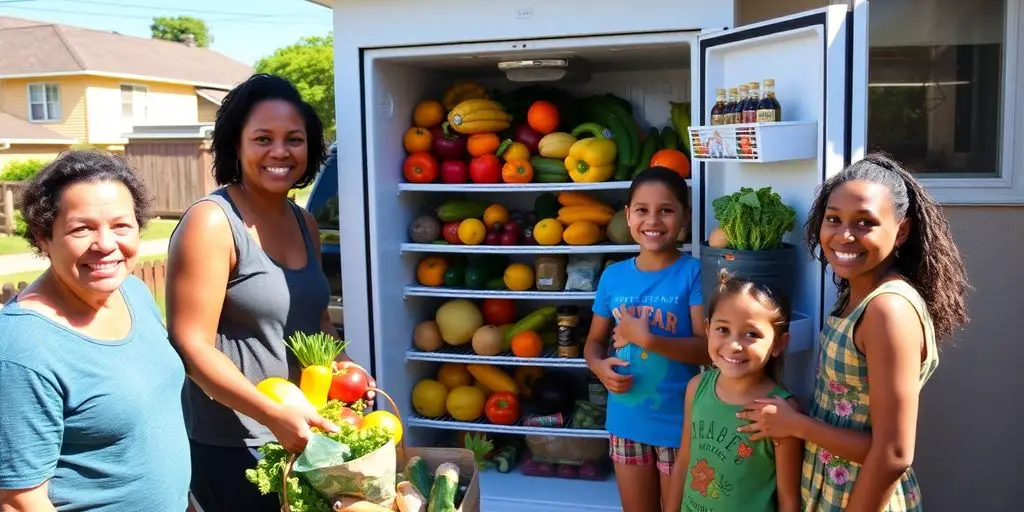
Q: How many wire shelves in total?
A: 5